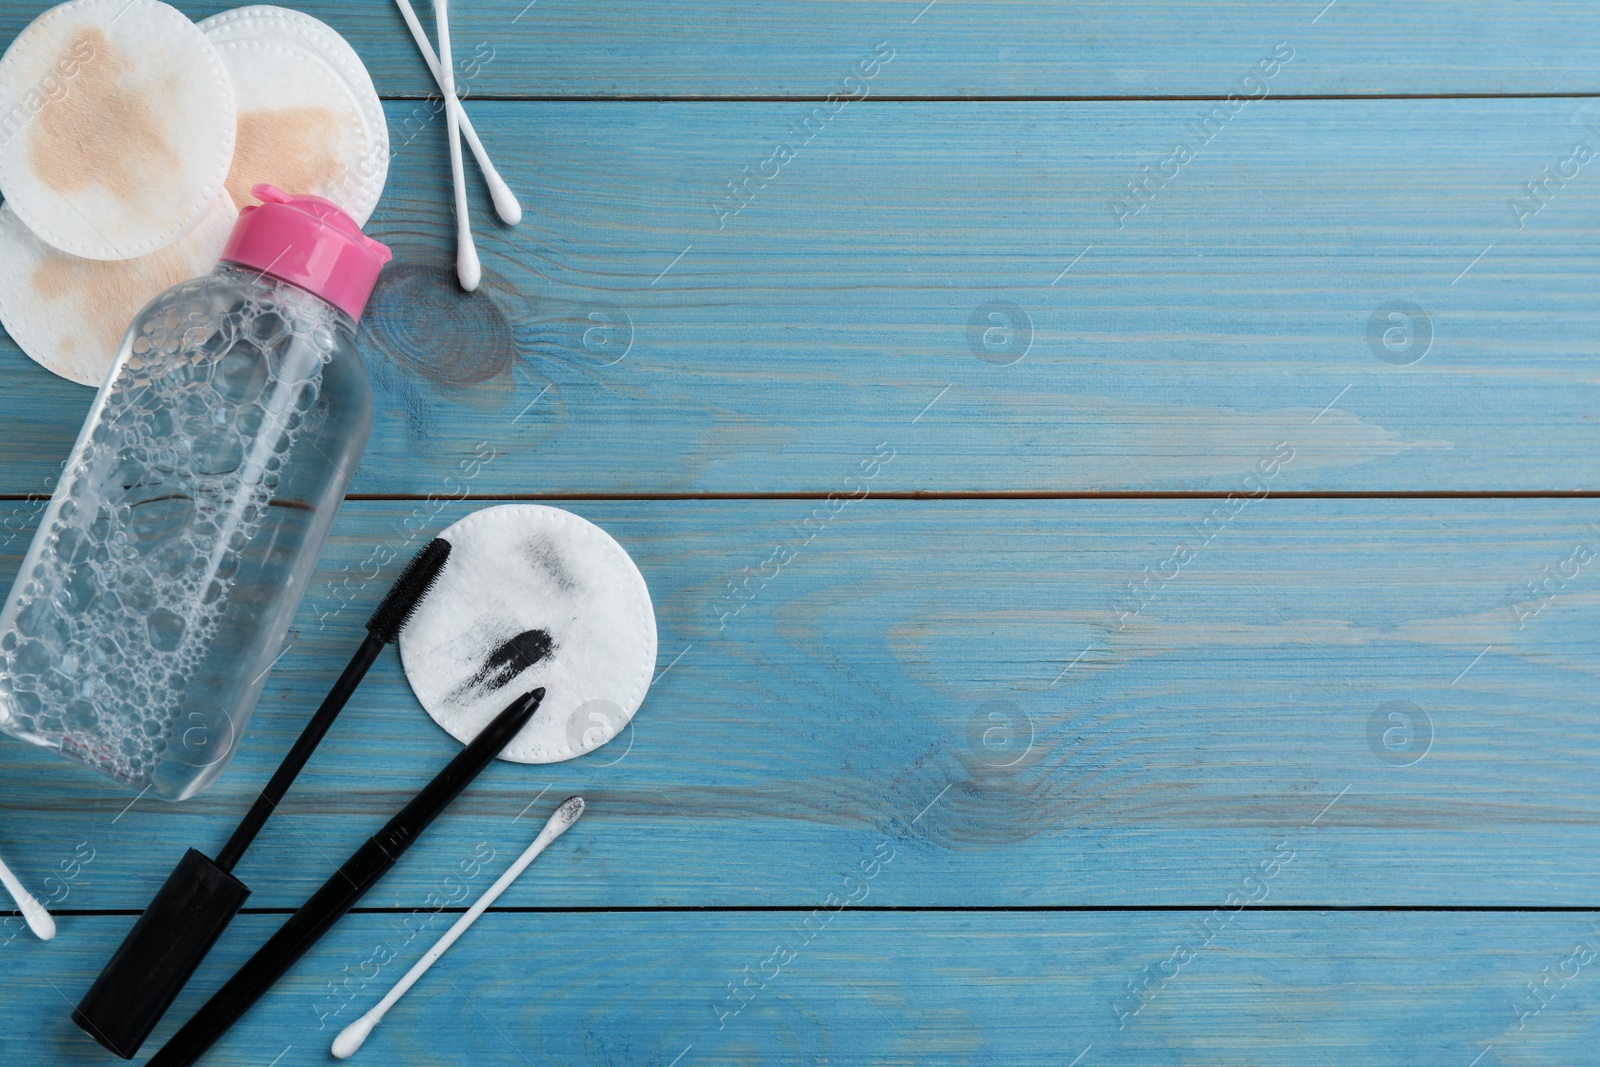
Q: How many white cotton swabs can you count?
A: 4